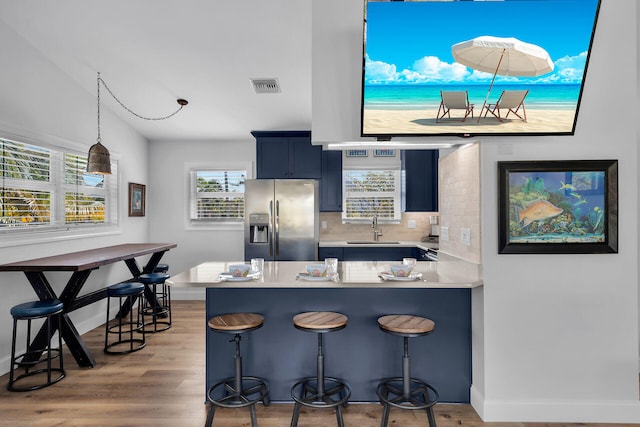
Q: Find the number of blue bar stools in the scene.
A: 4